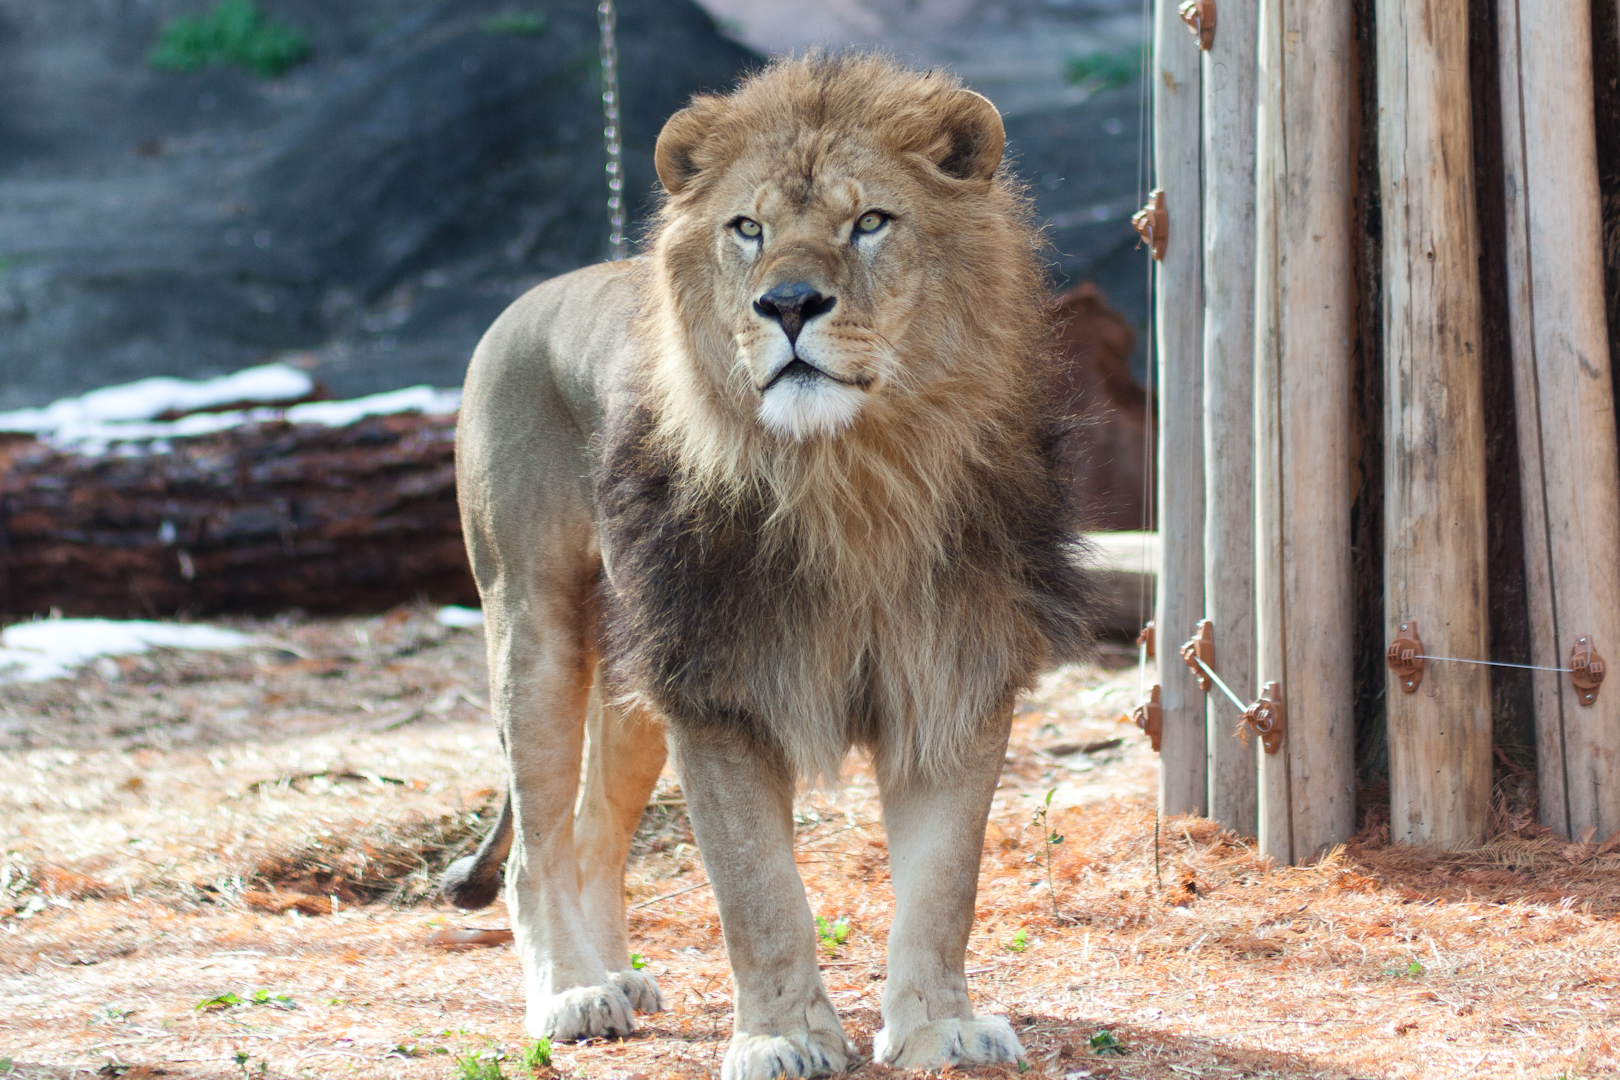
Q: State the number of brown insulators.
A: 8